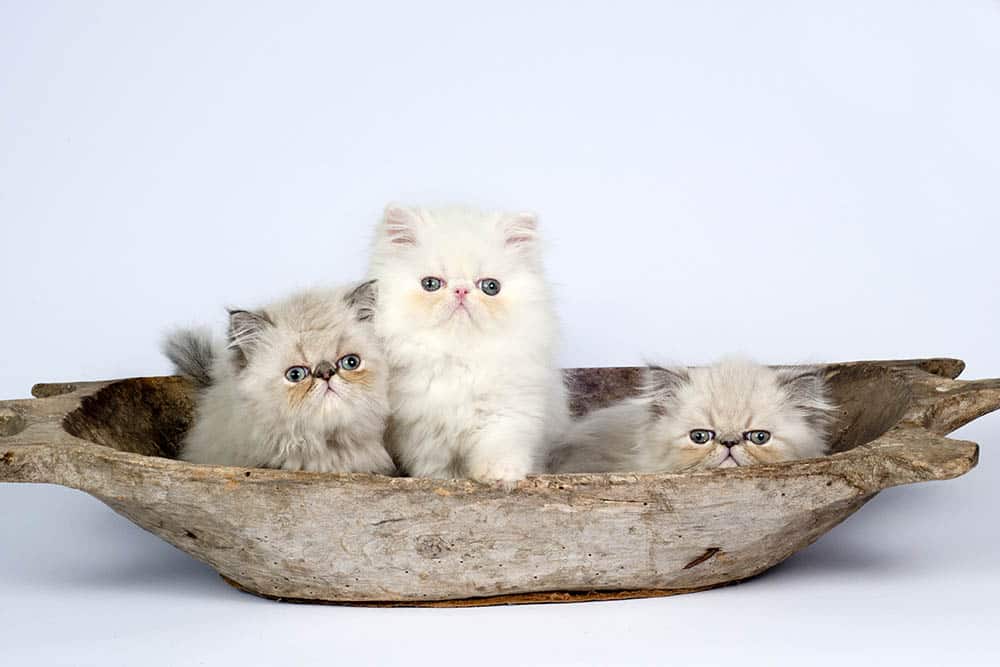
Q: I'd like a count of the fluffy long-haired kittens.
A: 3